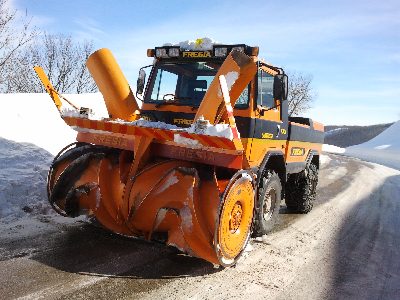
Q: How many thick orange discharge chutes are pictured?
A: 2